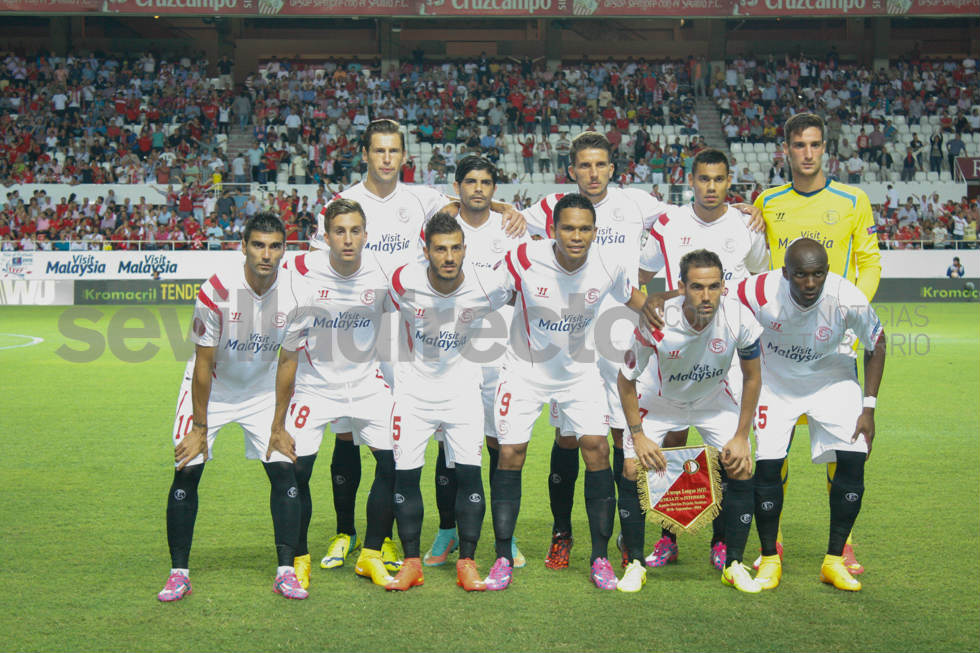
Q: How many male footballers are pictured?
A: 11